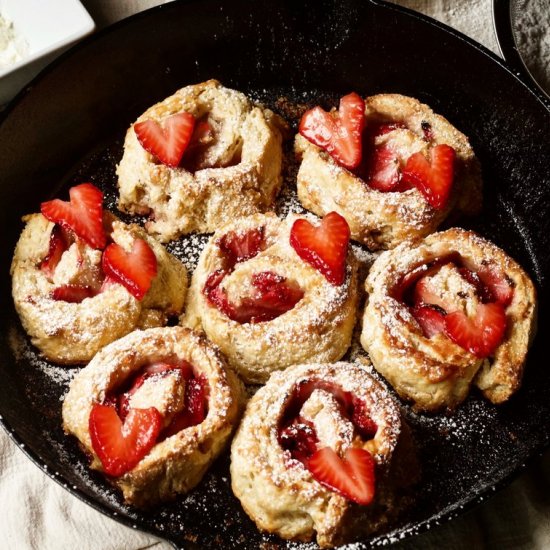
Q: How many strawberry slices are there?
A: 9